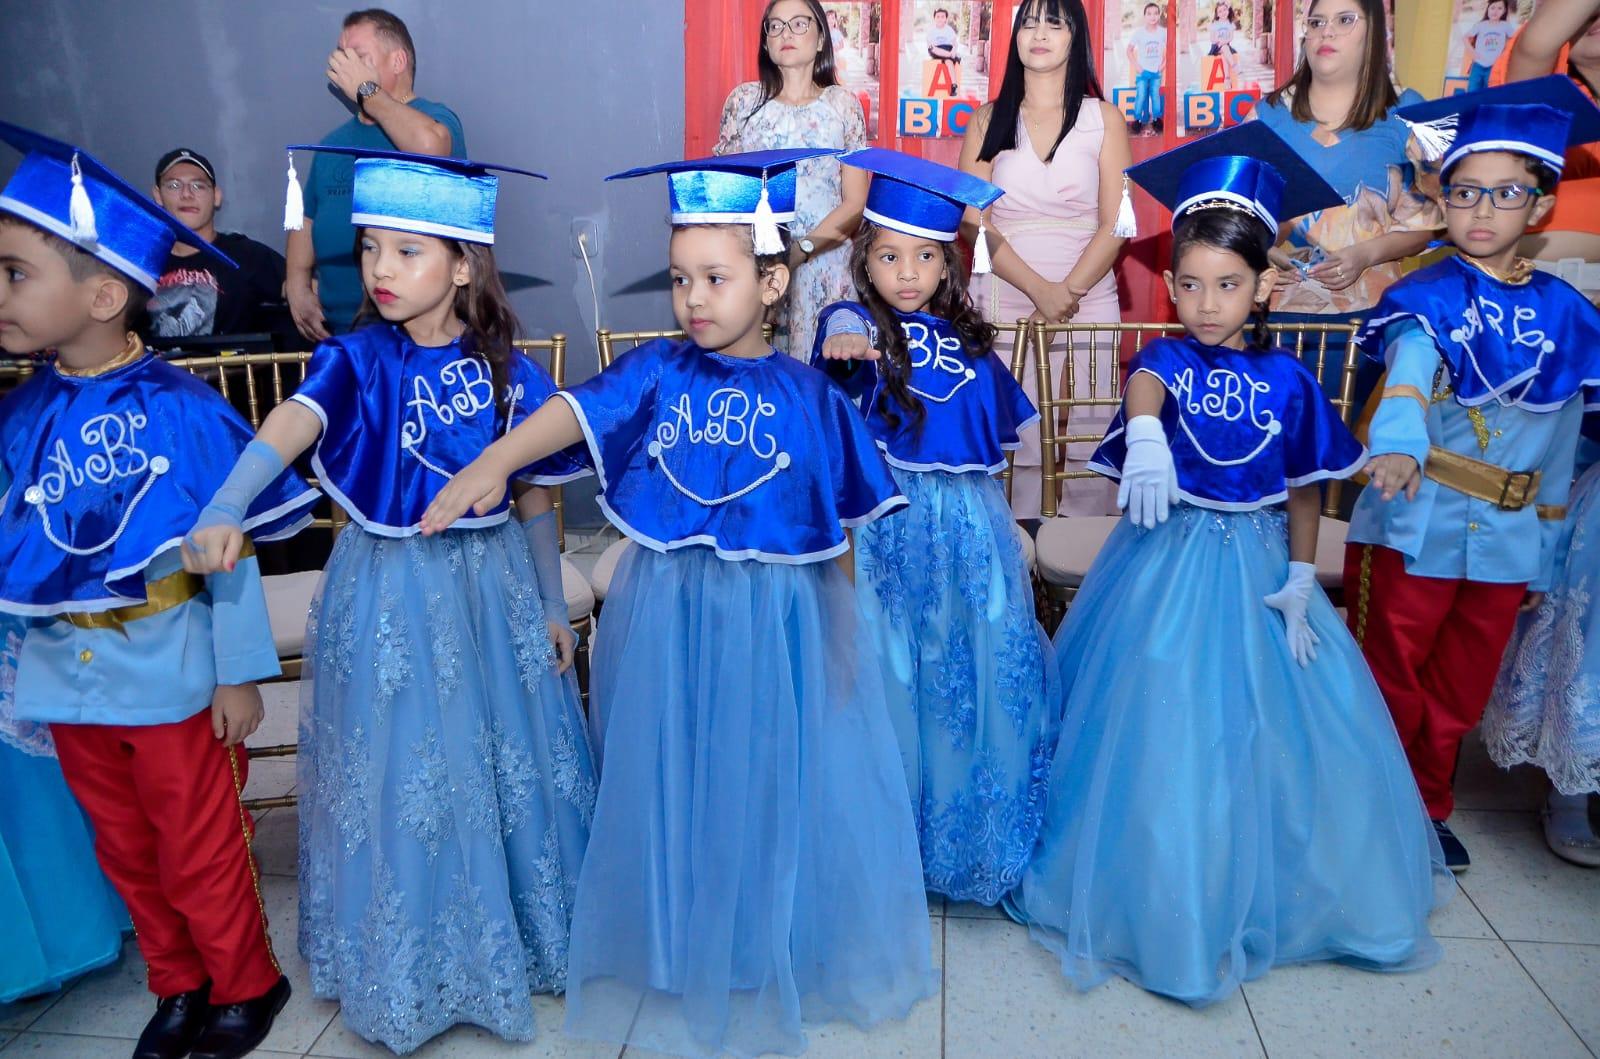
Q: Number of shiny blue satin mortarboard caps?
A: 6